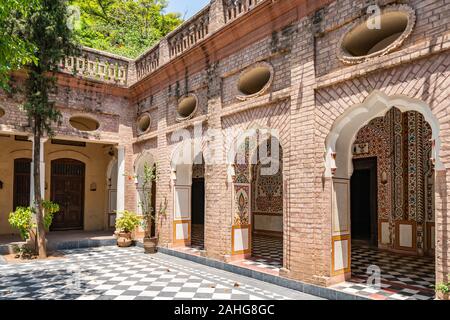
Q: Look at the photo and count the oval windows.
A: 6